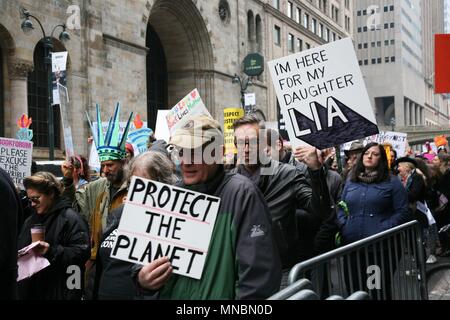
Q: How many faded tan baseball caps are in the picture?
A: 1